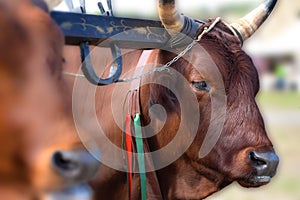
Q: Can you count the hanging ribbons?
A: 2